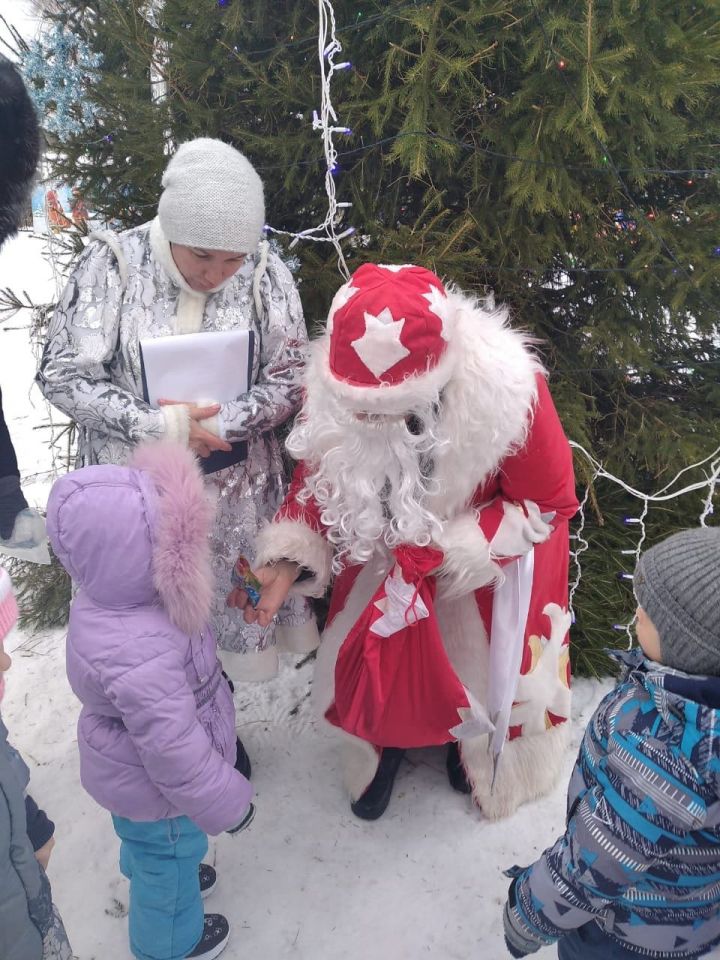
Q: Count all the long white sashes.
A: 1